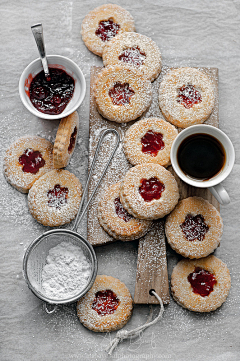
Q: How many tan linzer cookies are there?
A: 13